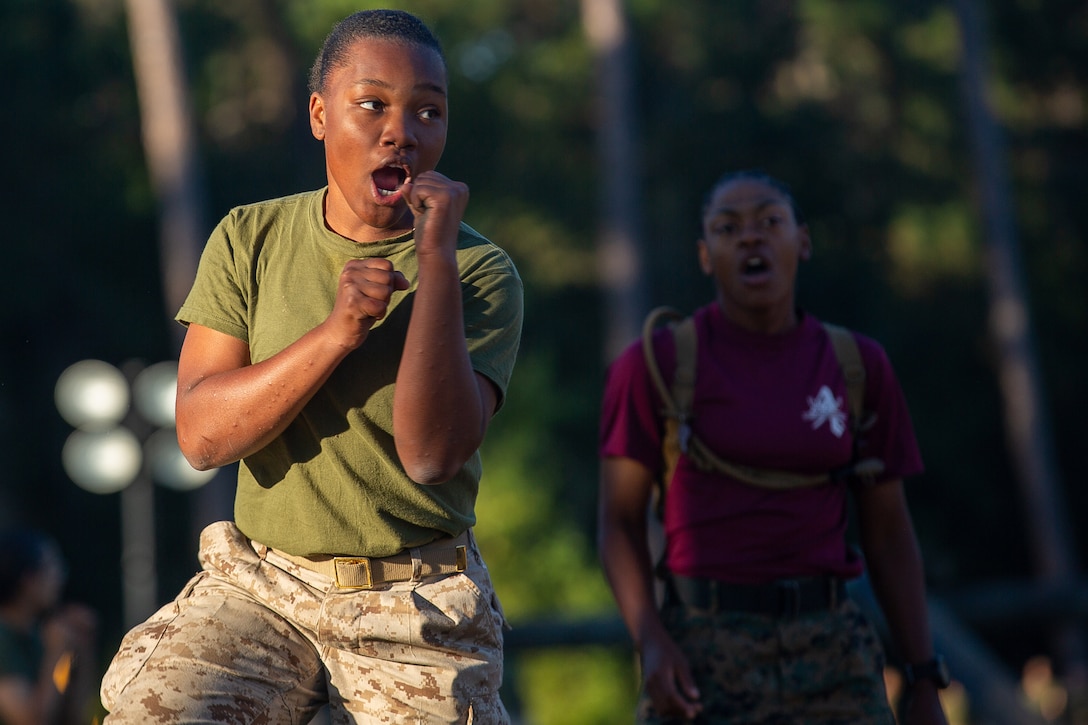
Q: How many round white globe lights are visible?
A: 4